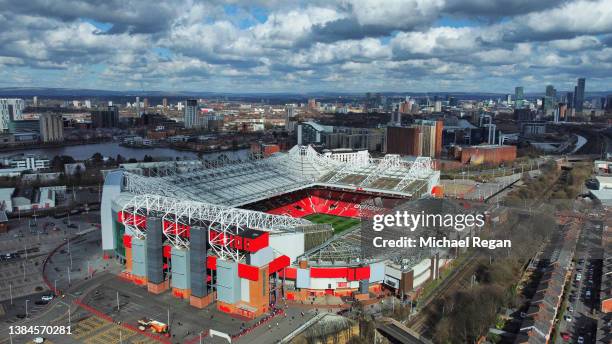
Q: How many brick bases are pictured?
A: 5